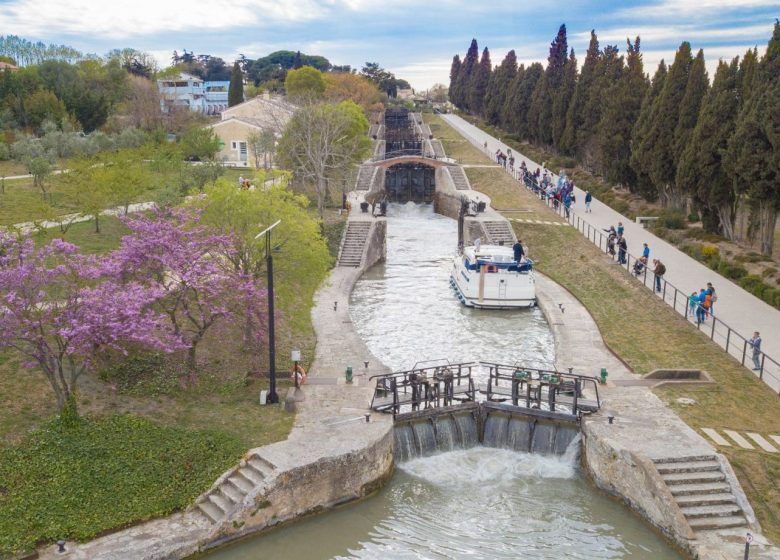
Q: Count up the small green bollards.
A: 2